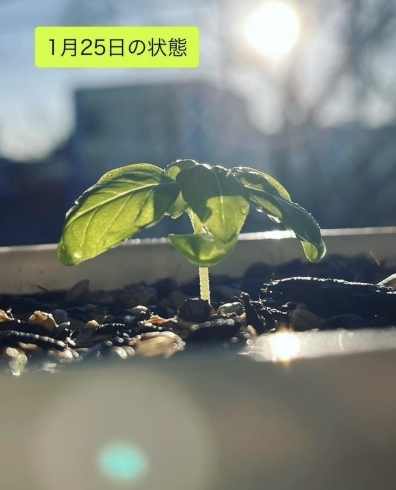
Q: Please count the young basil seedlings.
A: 1